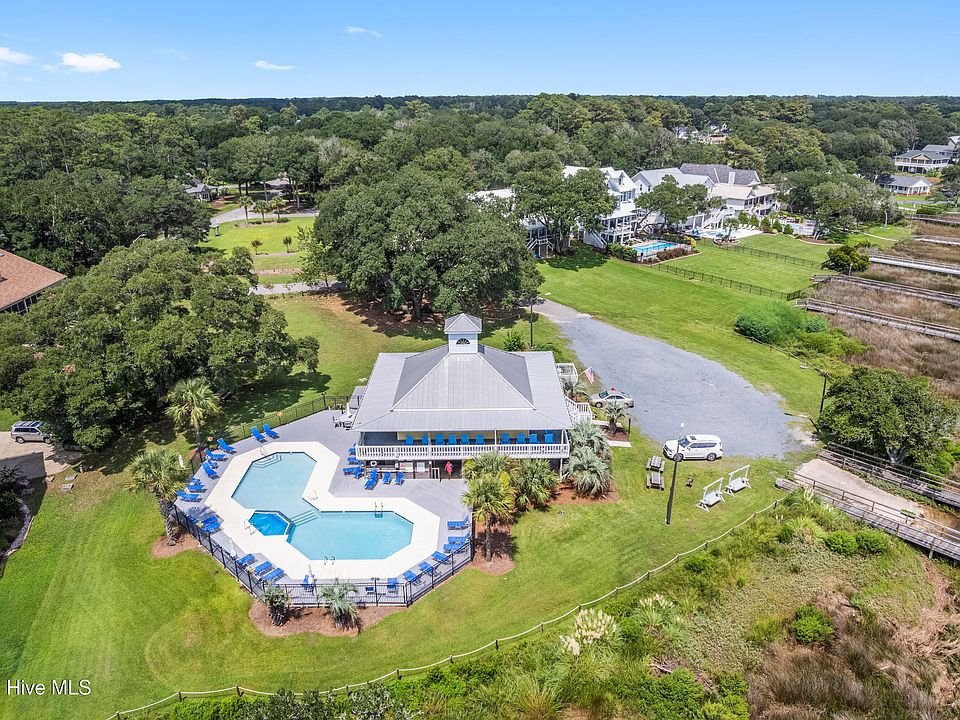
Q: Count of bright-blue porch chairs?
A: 10